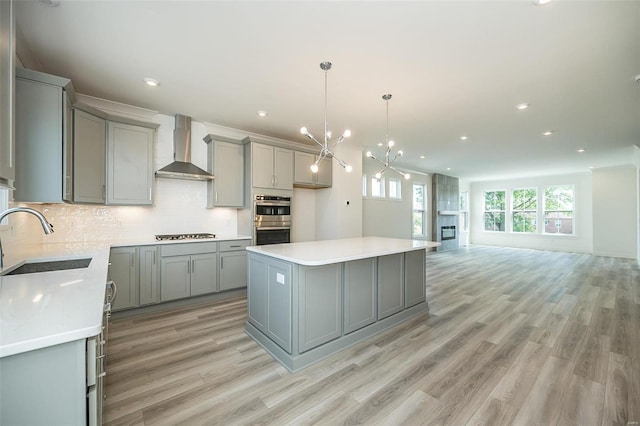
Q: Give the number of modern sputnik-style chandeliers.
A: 2